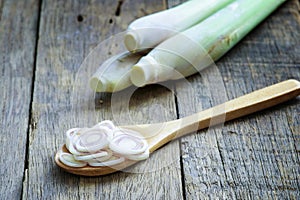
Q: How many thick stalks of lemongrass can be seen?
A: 3